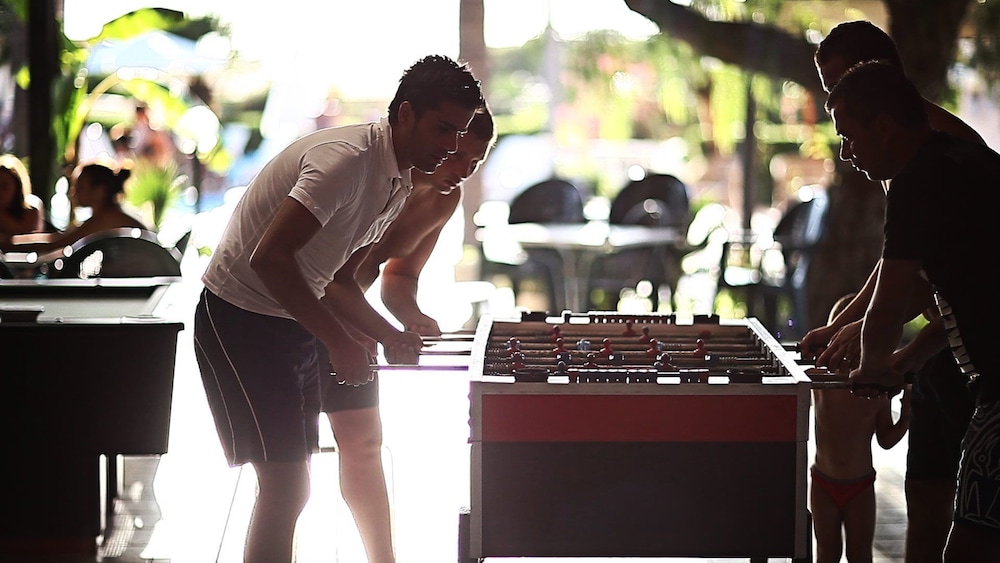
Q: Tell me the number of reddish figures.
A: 11